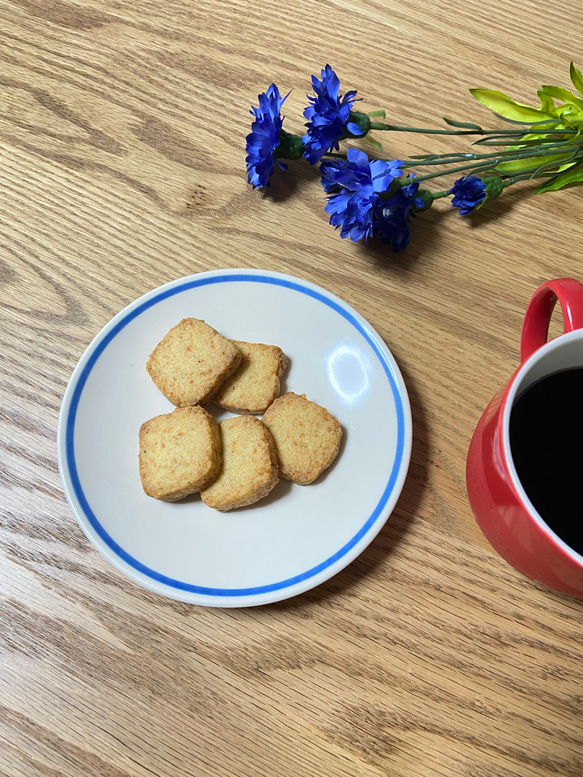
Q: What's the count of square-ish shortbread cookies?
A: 5